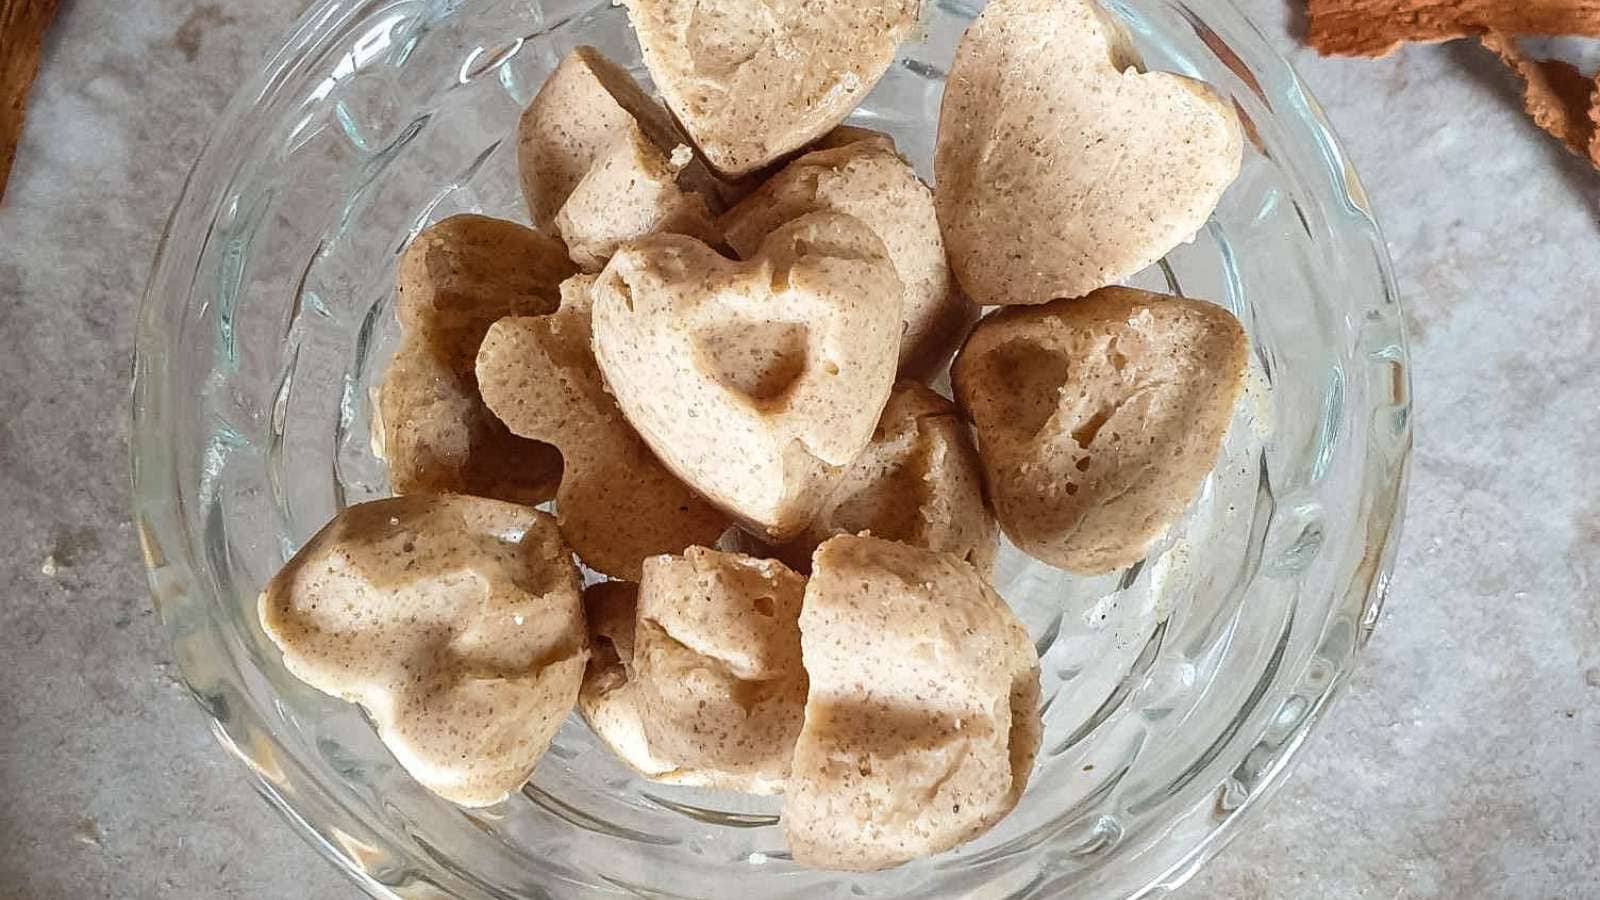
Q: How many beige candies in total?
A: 12